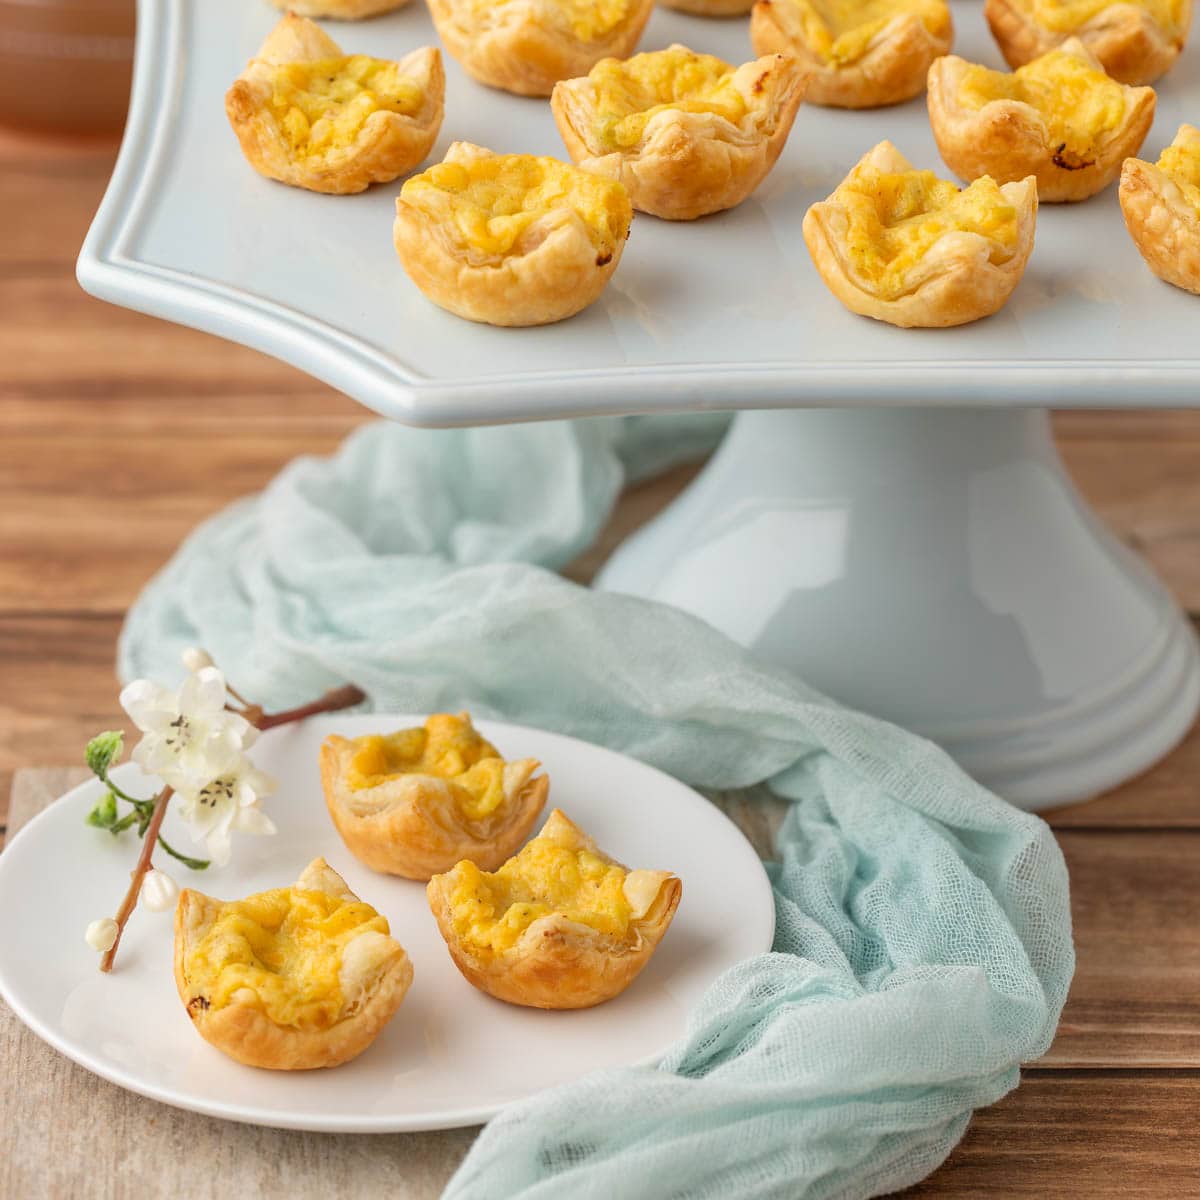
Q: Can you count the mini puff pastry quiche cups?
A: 14